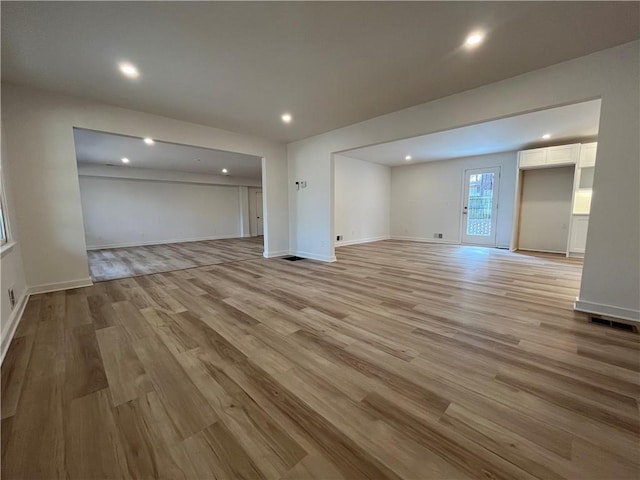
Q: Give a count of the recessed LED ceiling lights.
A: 8